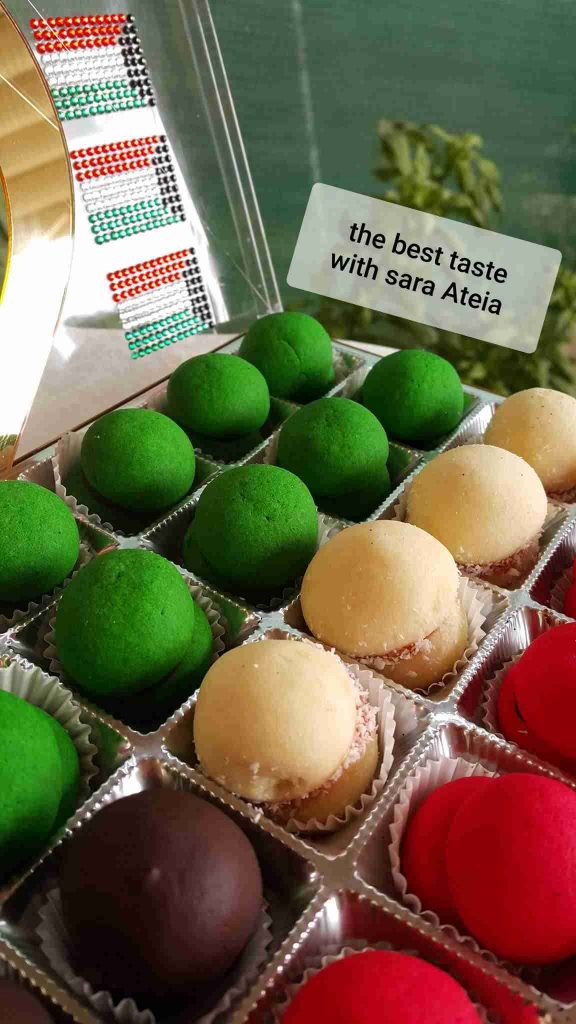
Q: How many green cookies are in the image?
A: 9